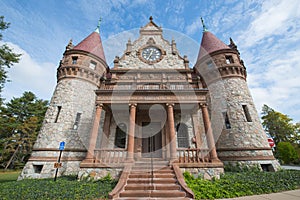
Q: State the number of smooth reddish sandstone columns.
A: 4